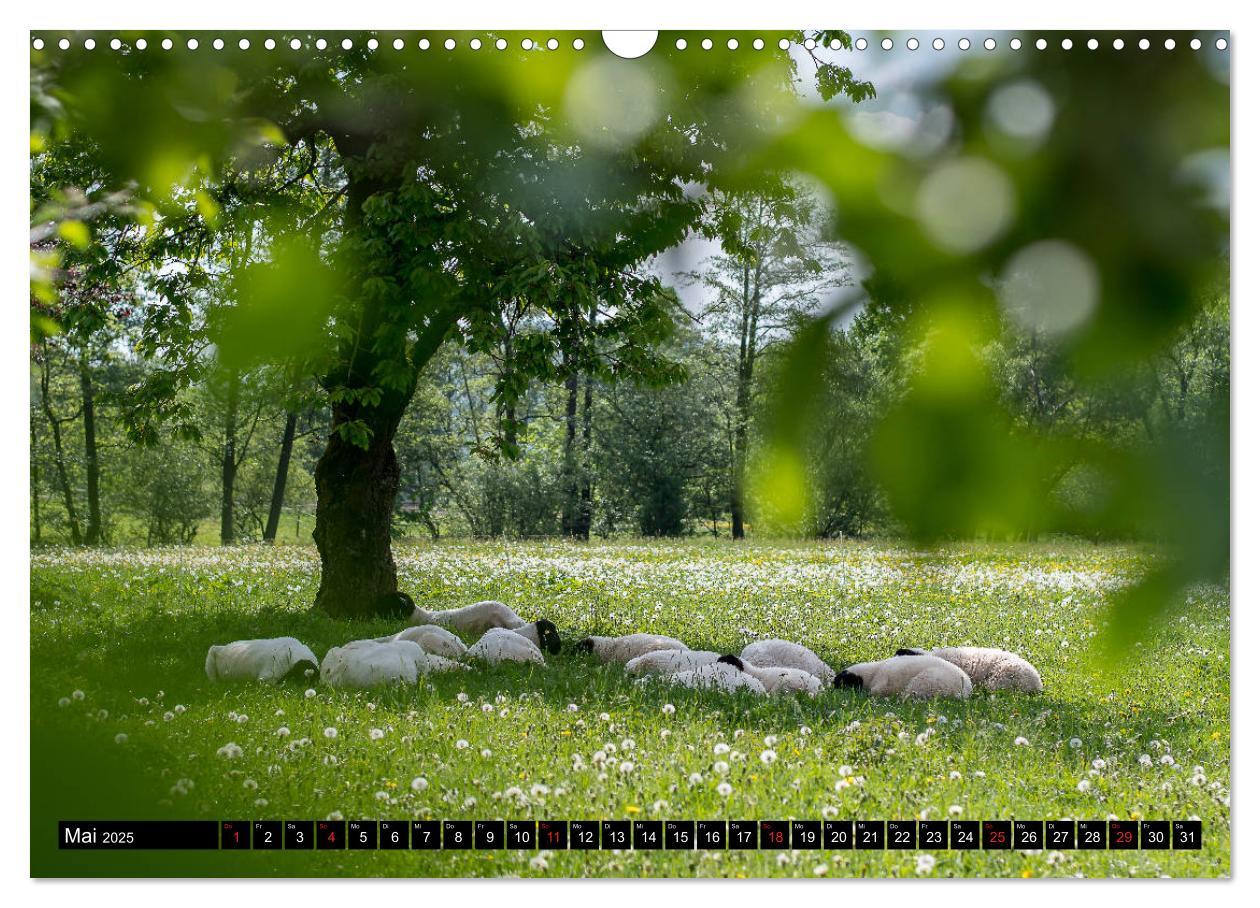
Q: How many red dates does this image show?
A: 6